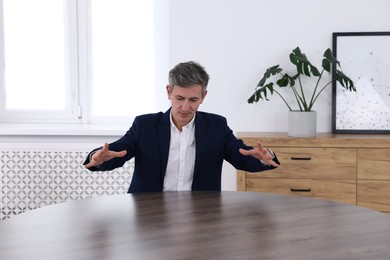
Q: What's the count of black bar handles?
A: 2